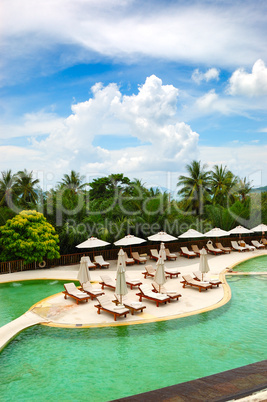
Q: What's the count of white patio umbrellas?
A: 13